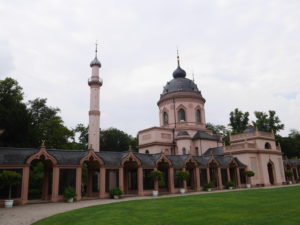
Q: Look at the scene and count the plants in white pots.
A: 9